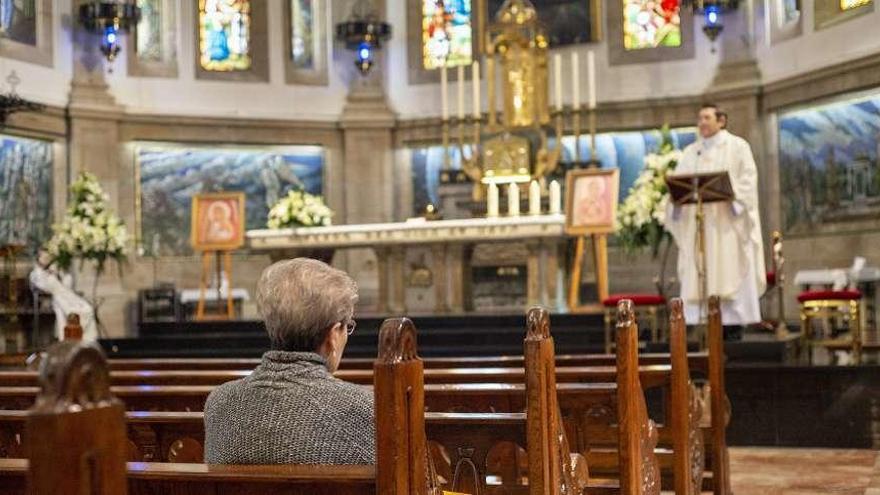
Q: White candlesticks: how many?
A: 10